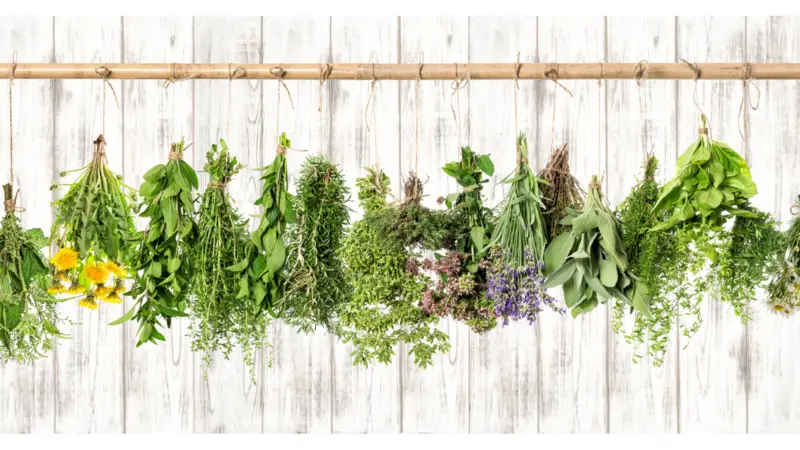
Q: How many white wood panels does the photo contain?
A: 12